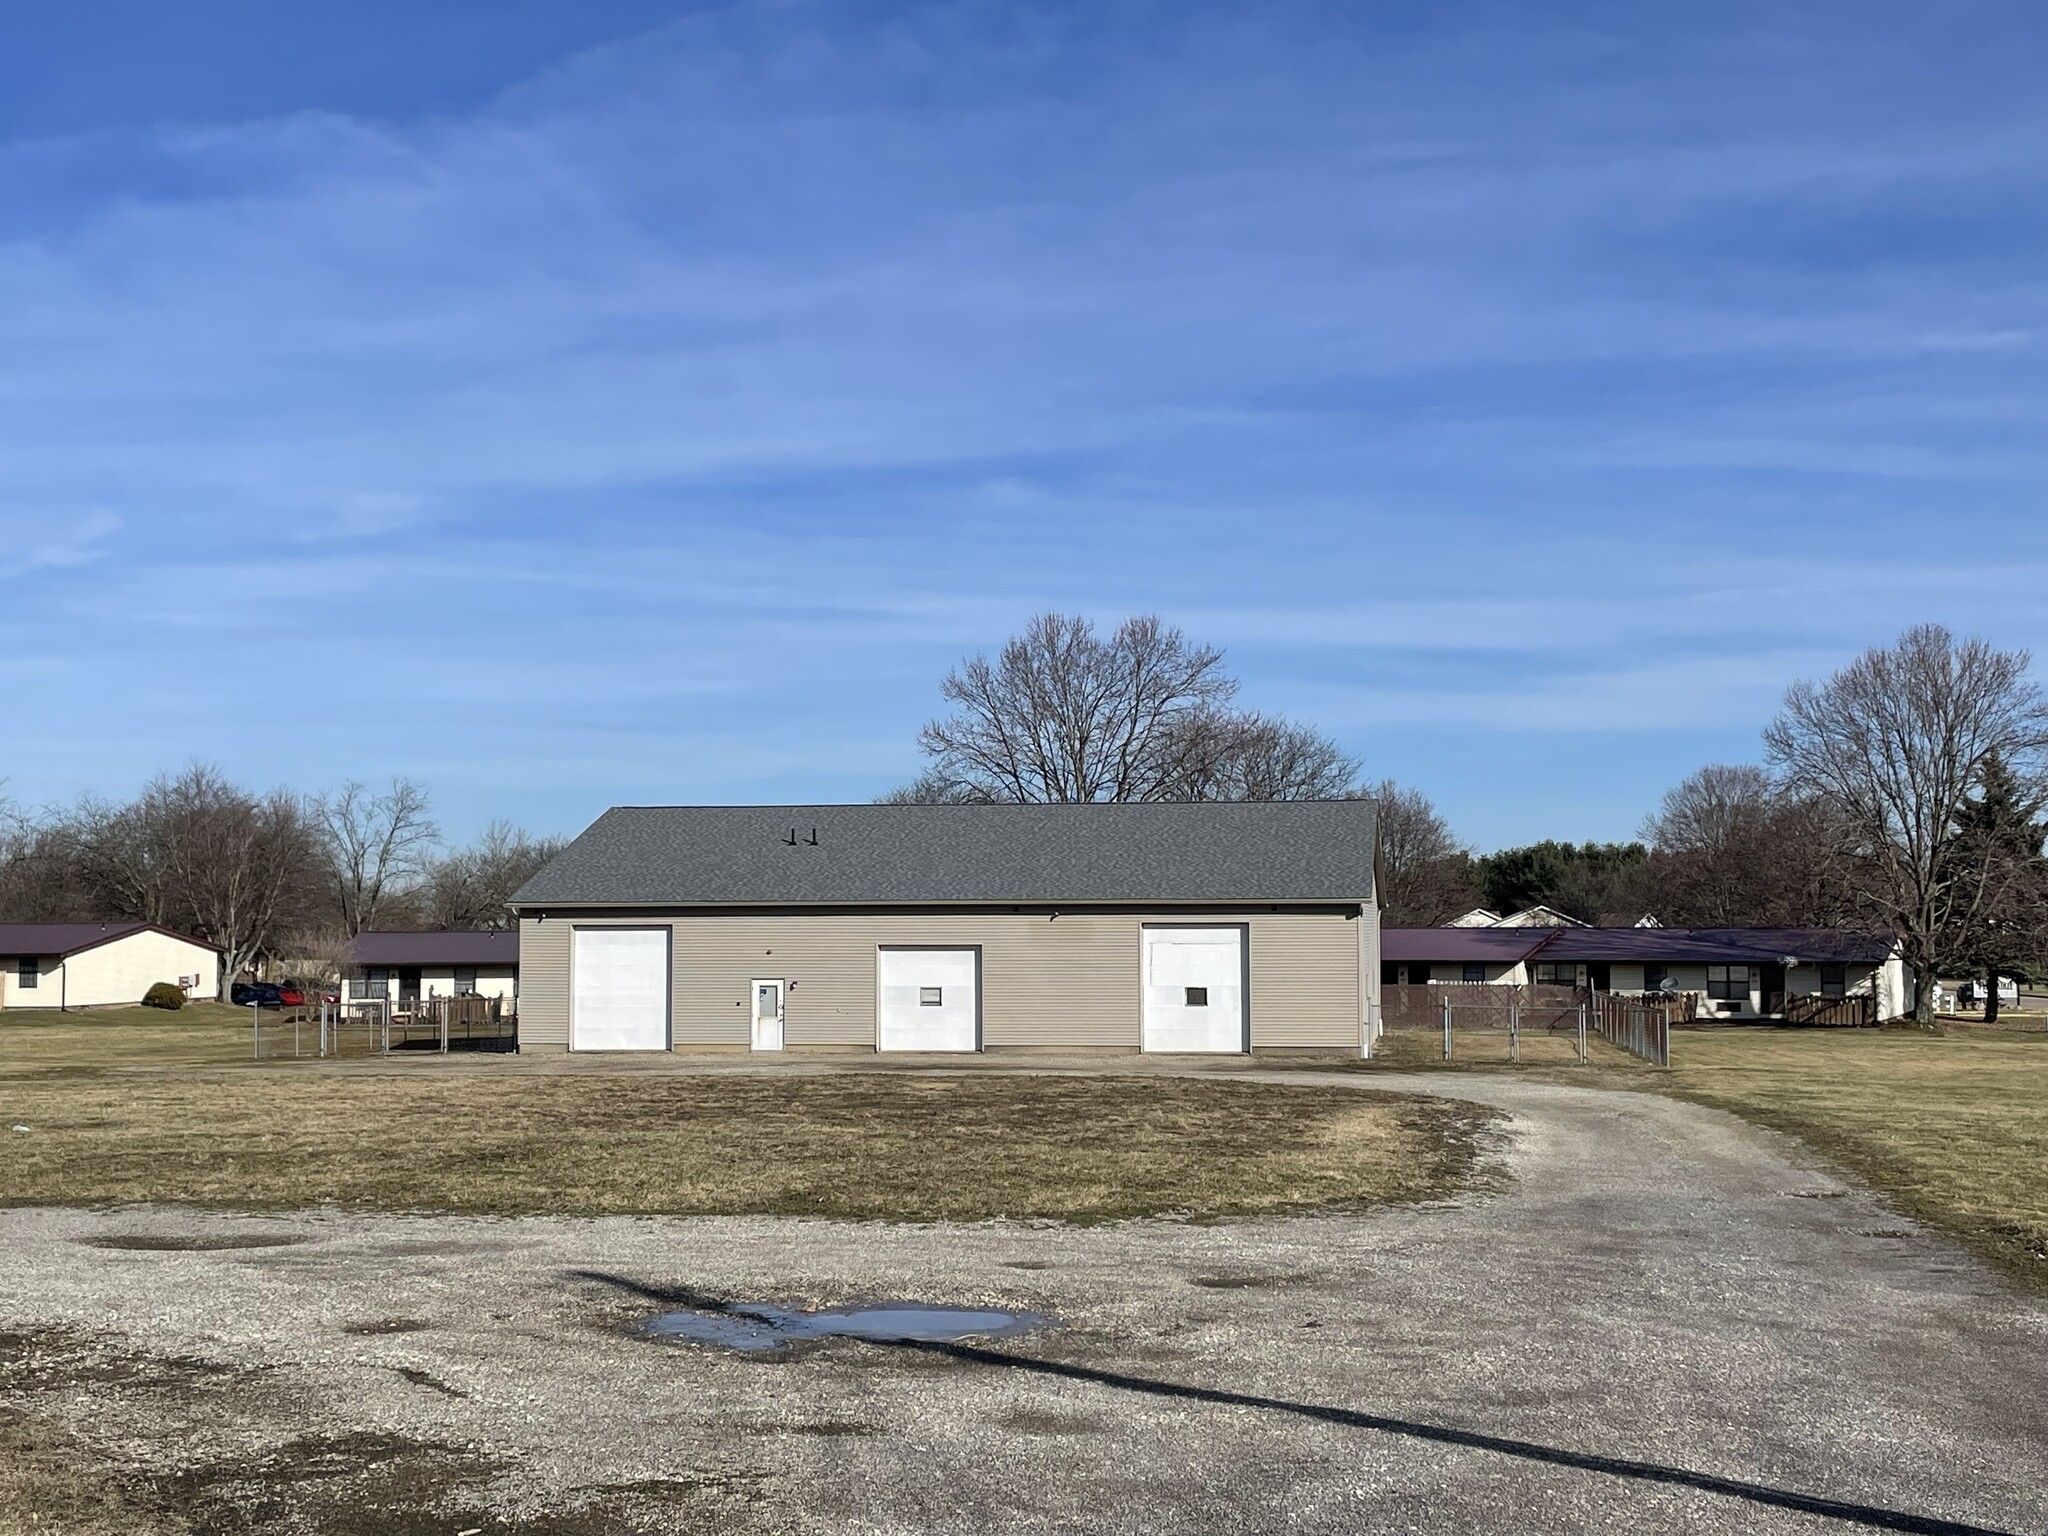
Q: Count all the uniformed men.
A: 0